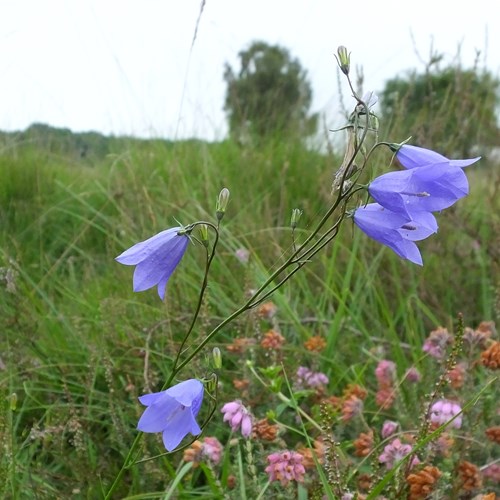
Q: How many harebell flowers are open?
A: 5